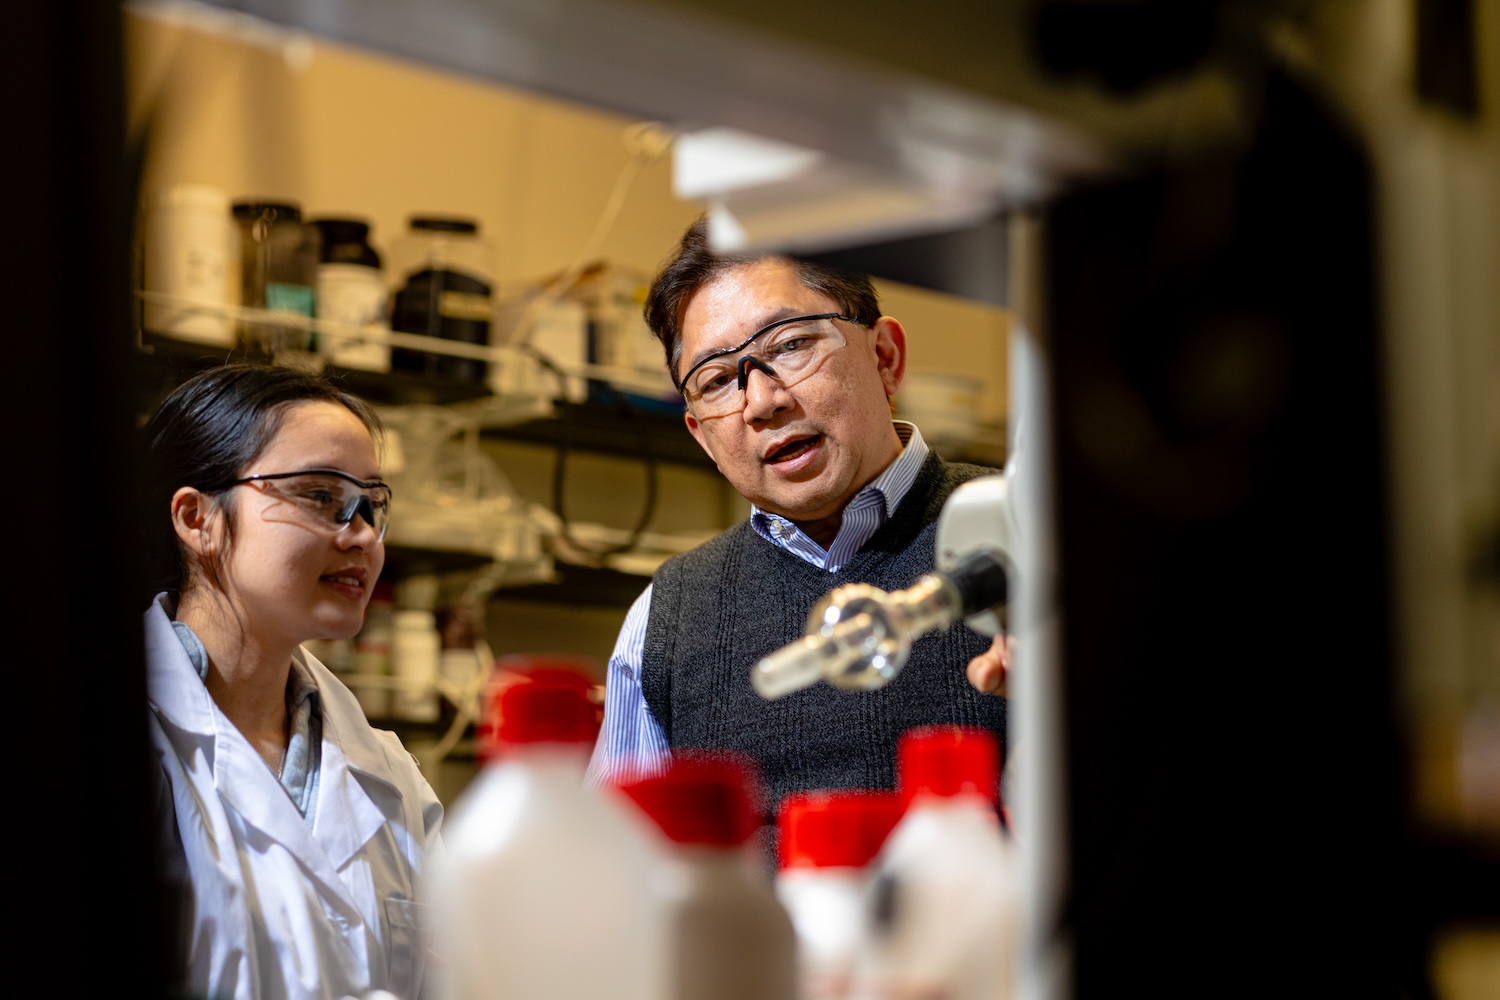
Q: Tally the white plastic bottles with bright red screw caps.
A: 4